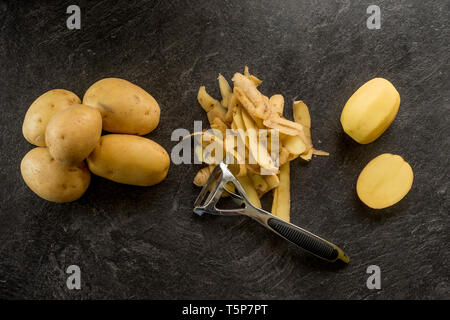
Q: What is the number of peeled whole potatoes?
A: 1